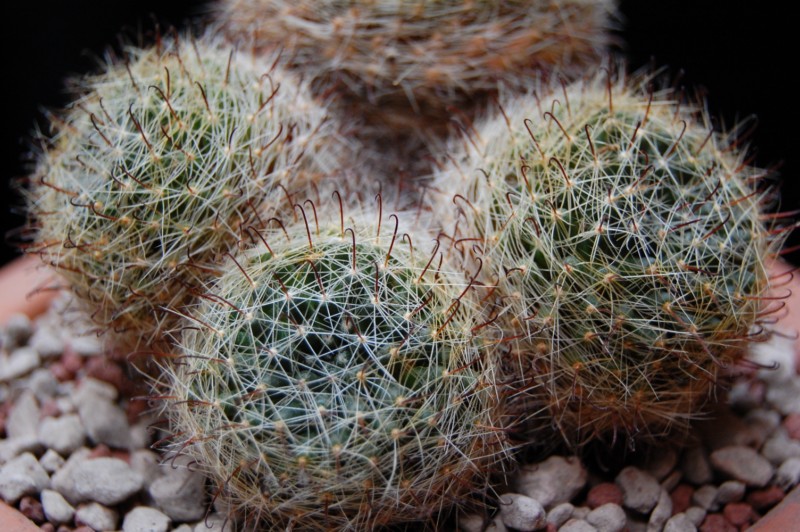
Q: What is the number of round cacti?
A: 4